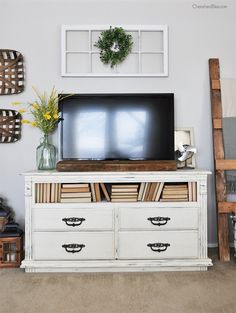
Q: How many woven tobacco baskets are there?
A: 2